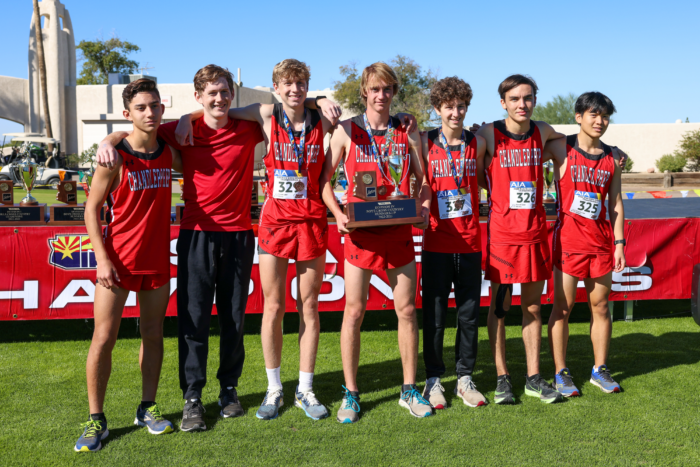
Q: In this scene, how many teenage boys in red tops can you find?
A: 7